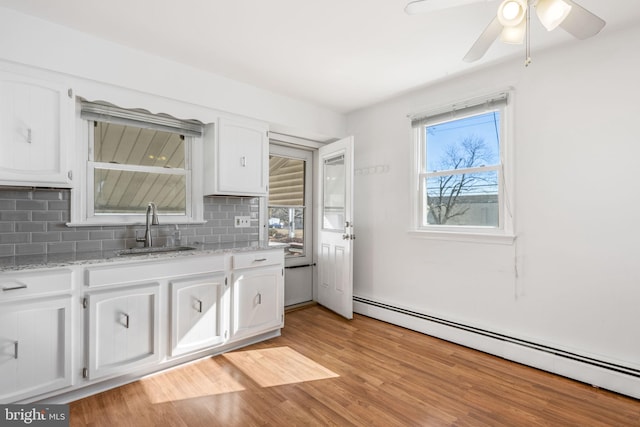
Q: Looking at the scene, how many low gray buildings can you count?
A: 1